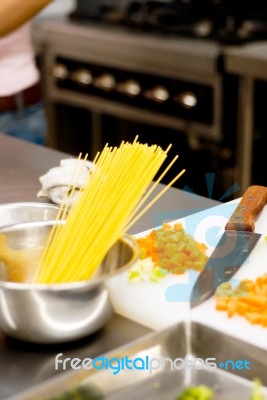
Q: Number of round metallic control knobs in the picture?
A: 6